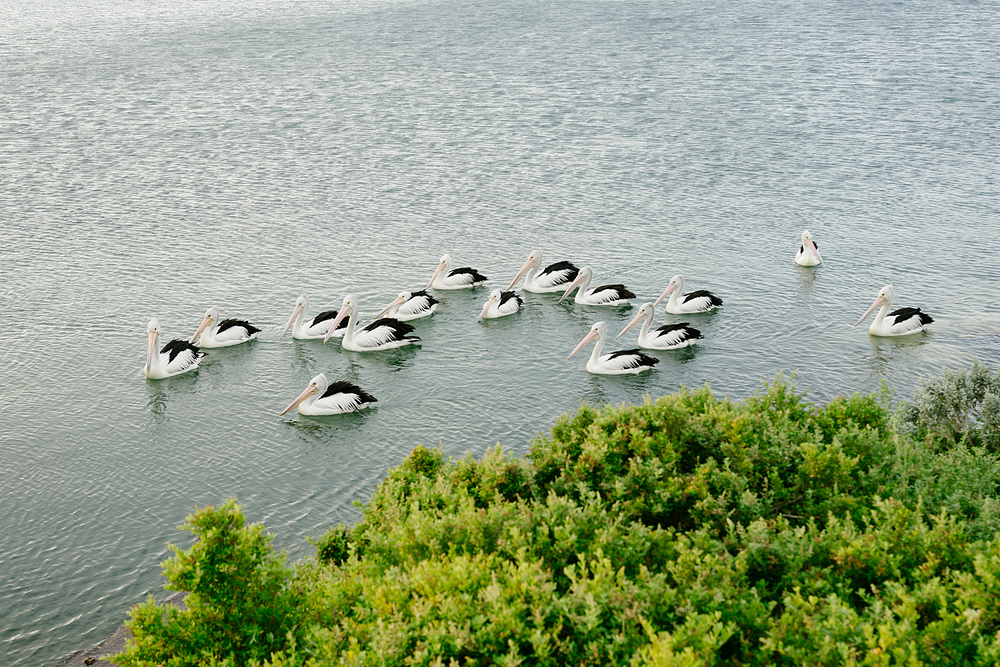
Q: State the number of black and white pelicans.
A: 15